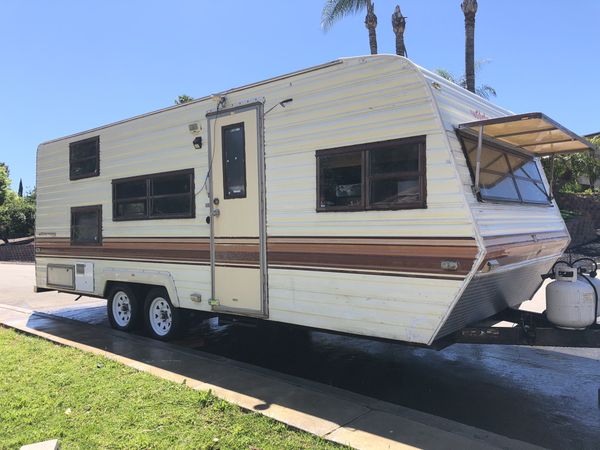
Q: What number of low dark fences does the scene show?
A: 1